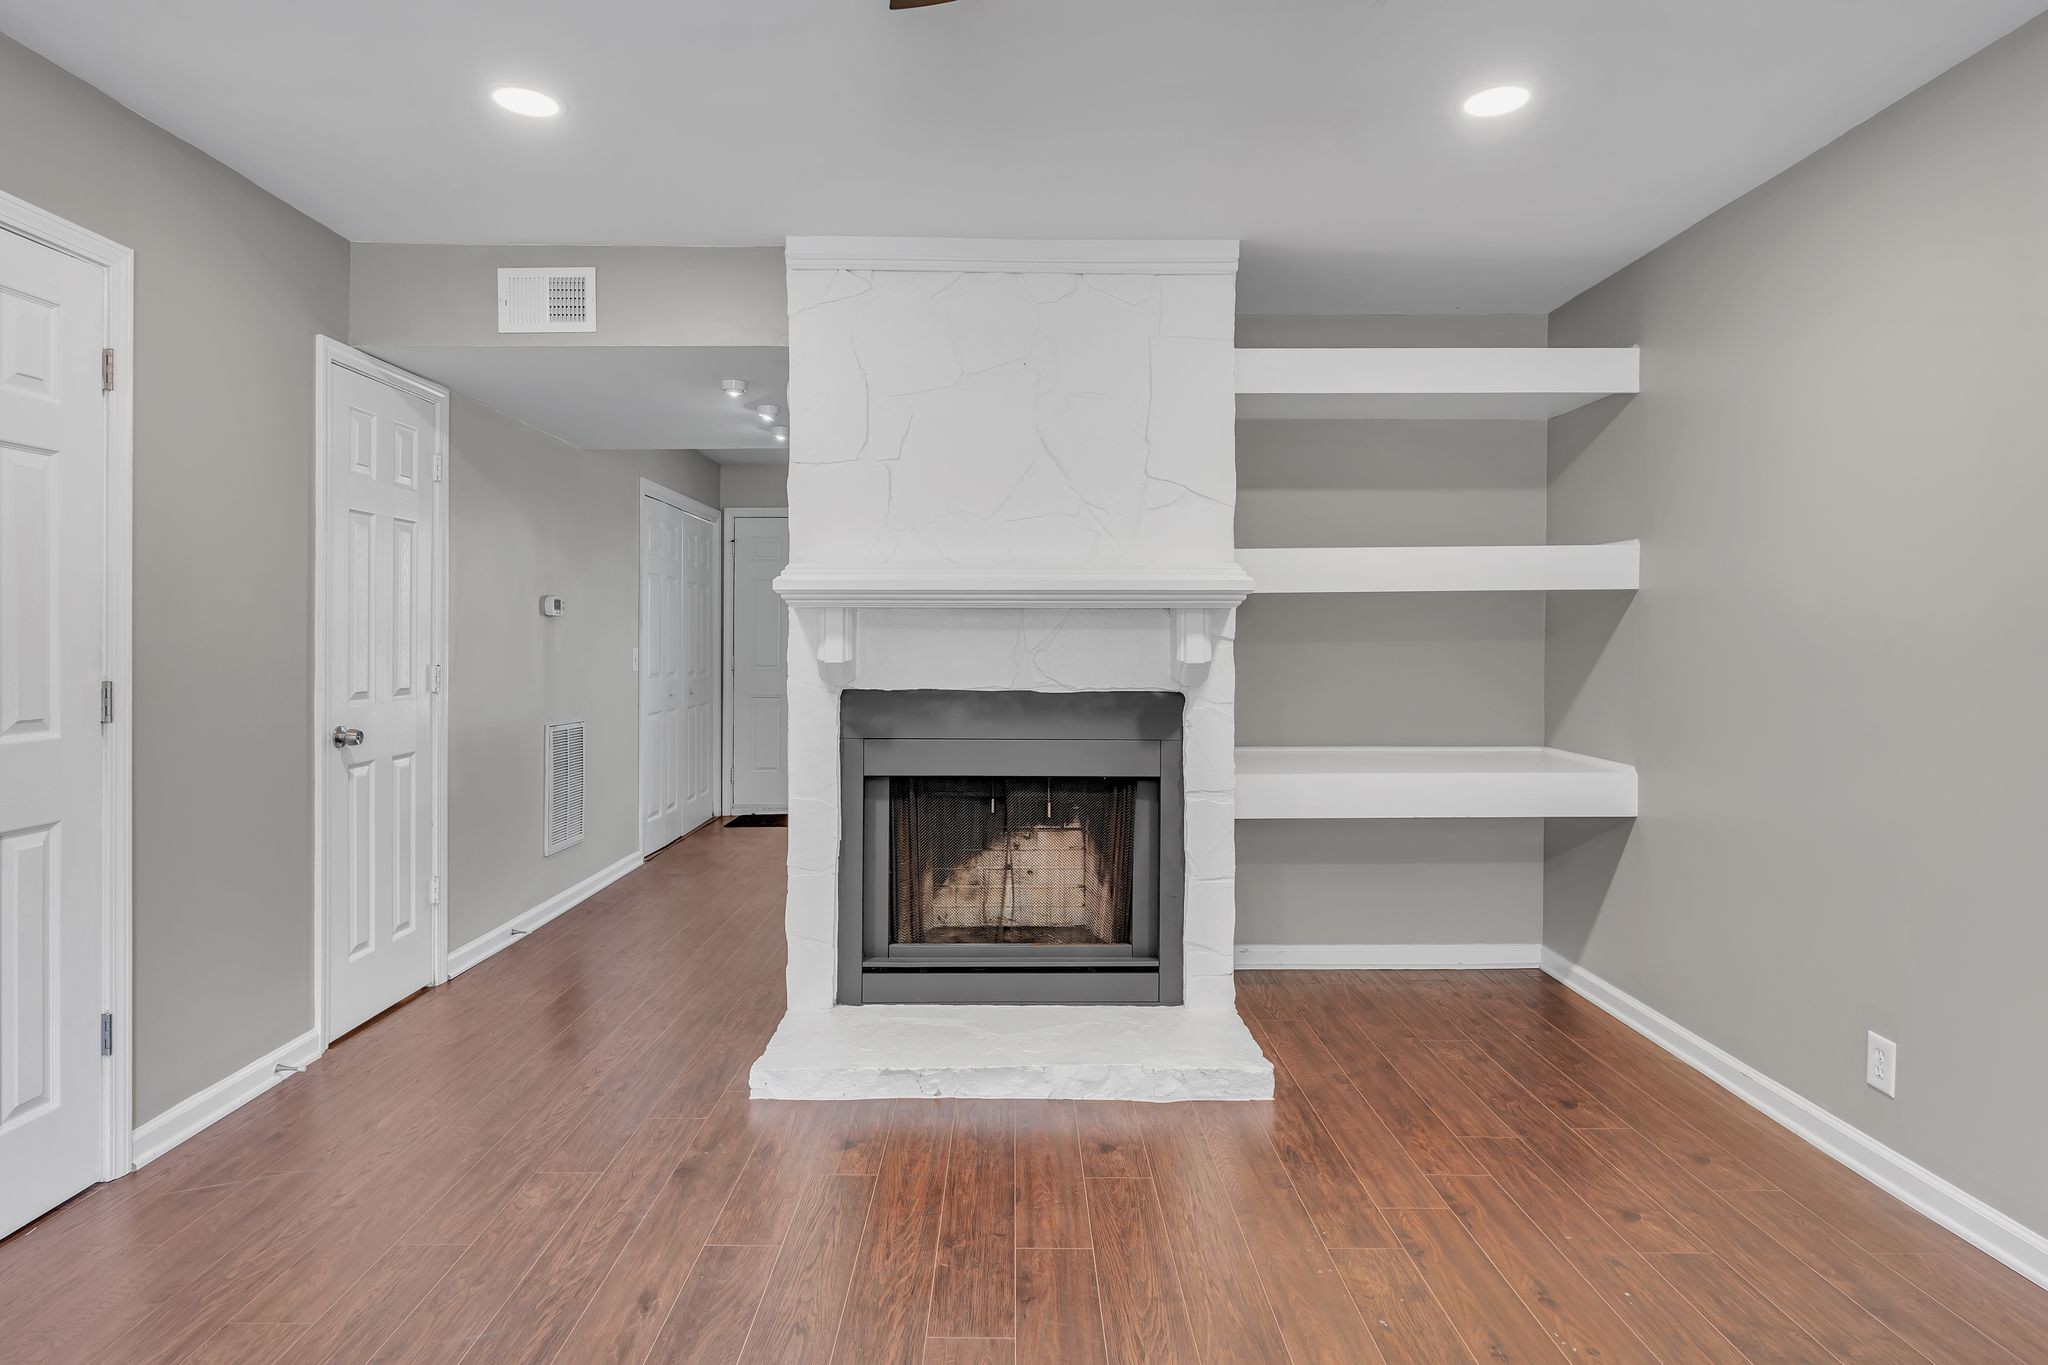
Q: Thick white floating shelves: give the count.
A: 3